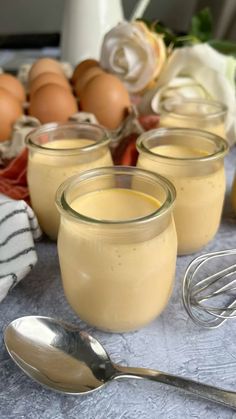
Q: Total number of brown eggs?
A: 8